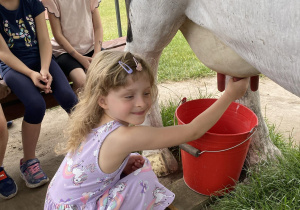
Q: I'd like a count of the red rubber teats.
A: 3